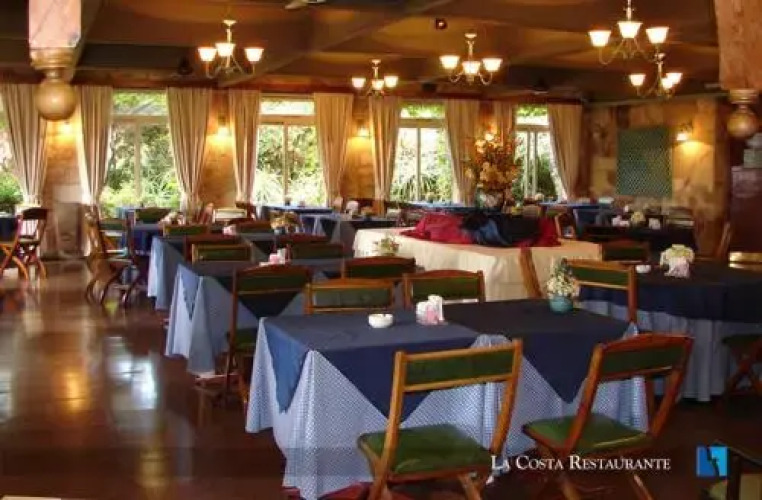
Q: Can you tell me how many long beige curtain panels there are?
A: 9